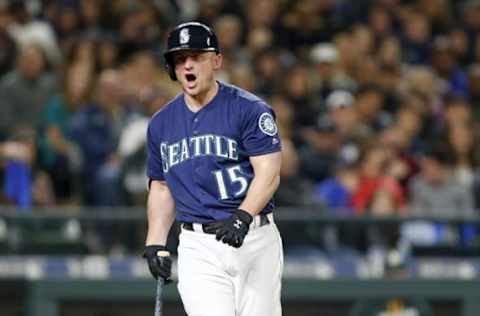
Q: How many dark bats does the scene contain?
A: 1